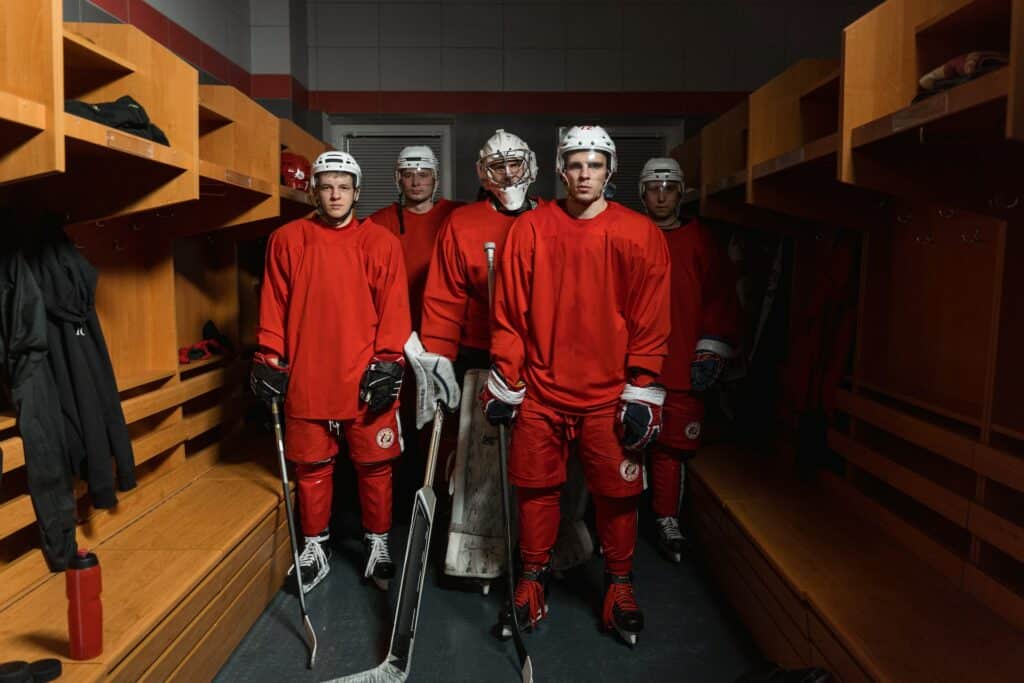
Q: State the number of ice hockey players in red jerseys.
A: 5